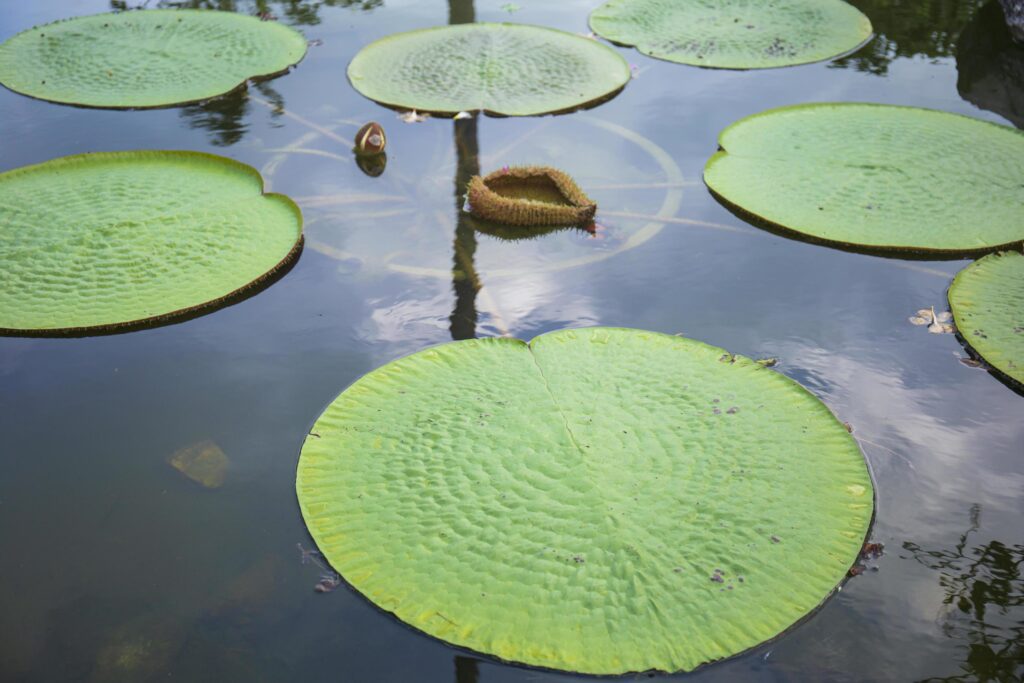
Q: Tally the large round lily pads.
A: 7